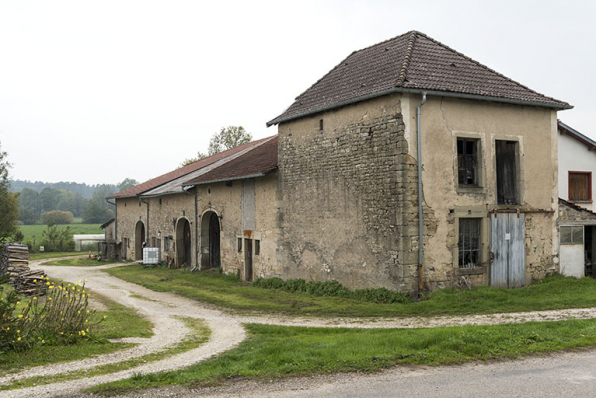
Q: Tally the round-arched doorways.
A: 3